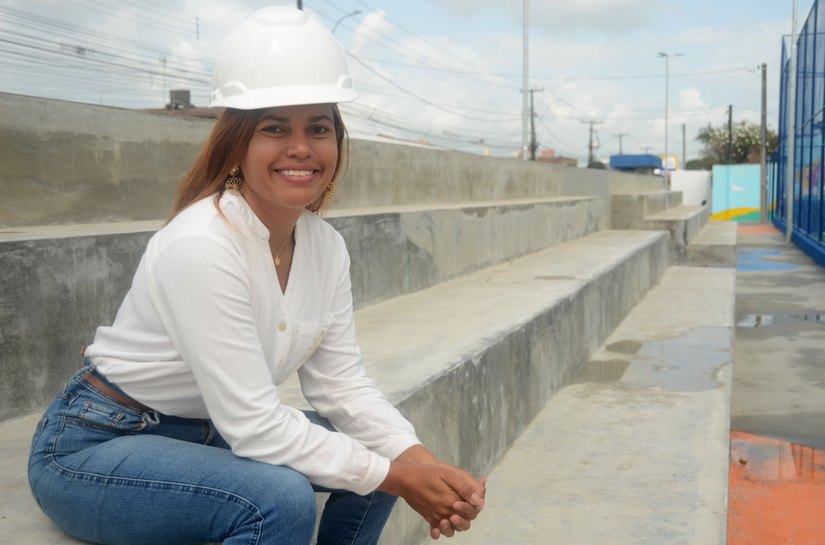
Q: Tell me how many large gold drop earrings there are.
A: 2